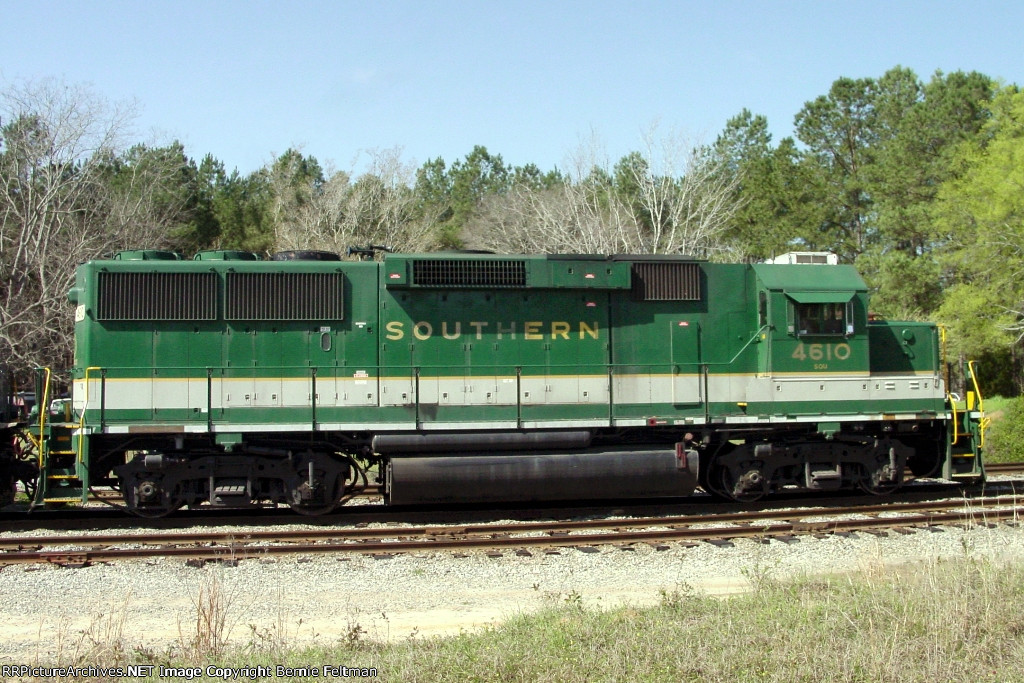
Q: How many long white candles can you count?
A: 0